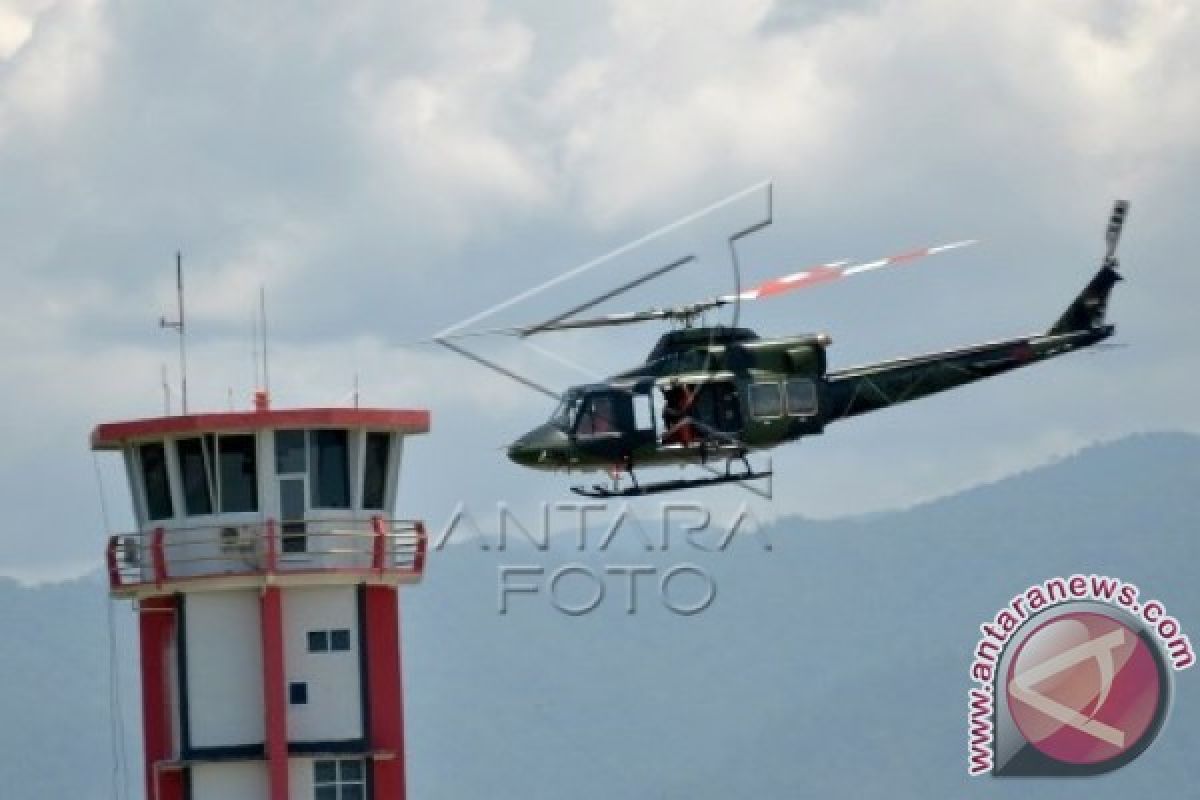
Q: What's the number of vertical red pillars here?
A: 3